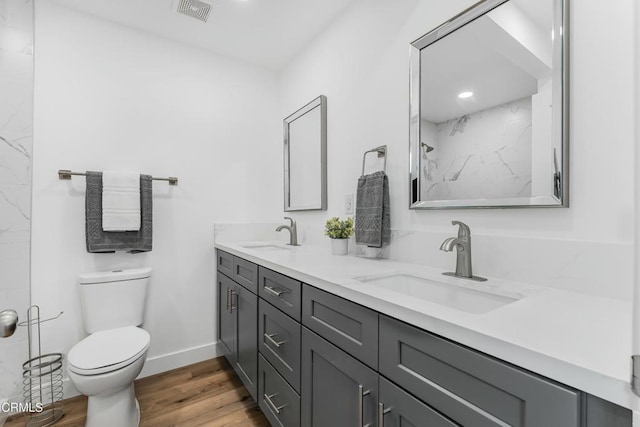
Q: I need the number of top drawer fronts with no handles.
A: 4